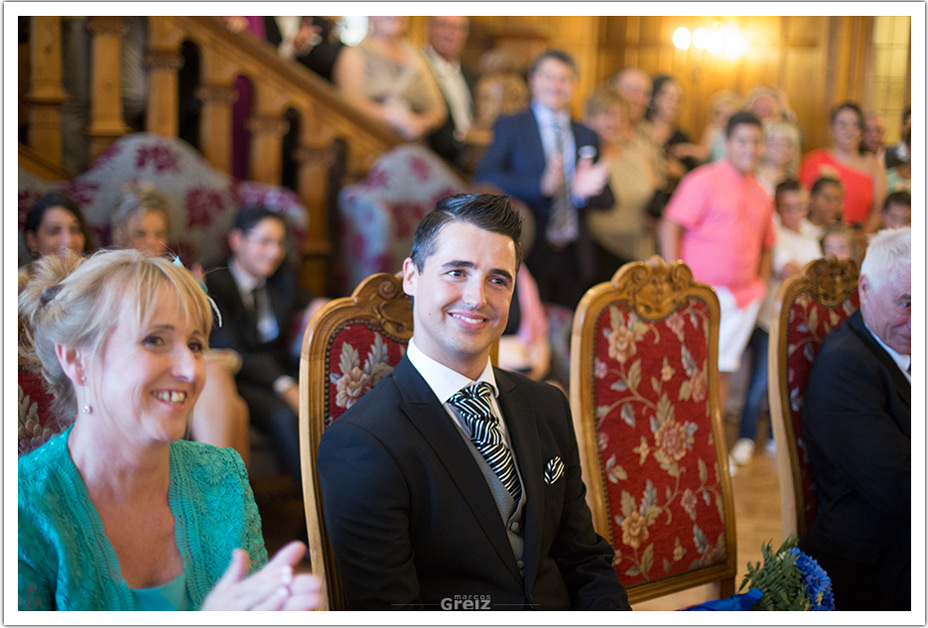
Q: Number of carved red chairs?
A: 4